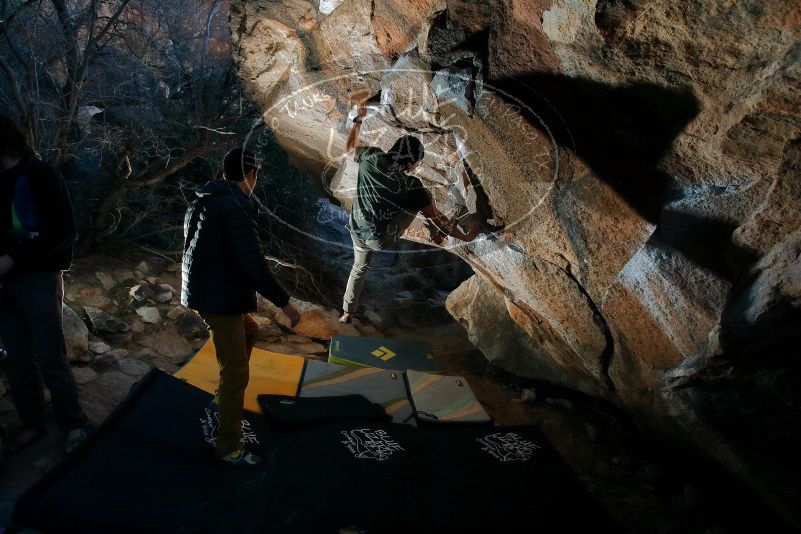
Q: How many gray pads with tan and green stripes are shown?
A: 2